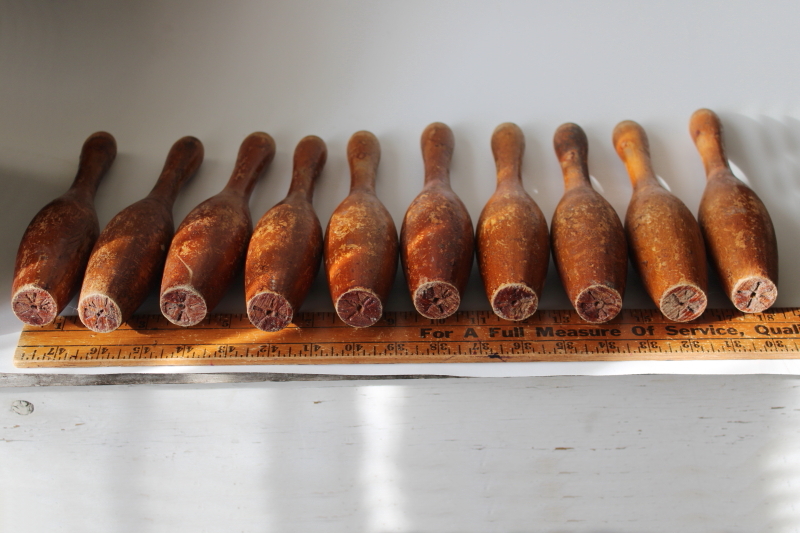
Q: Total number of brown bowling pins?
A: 10